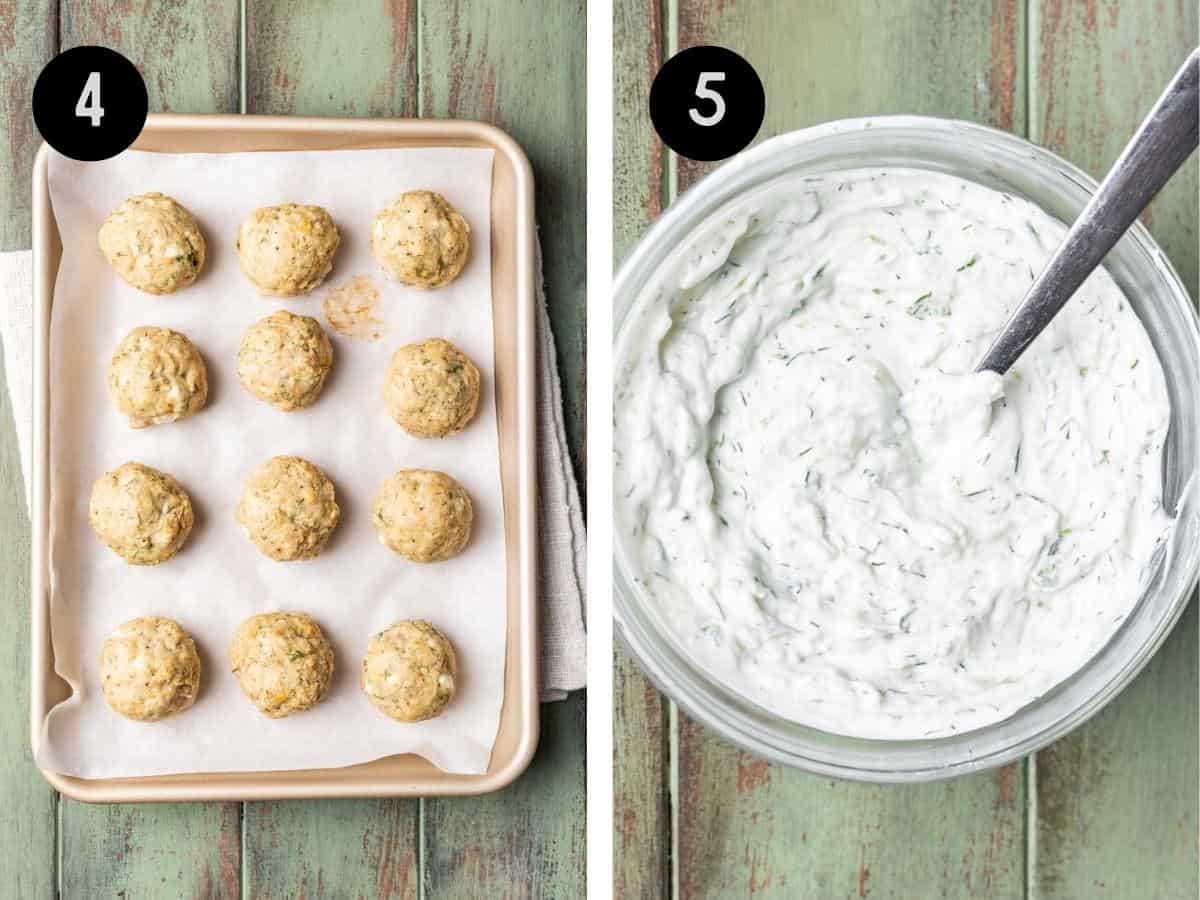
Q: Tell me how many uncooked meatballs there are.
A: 12